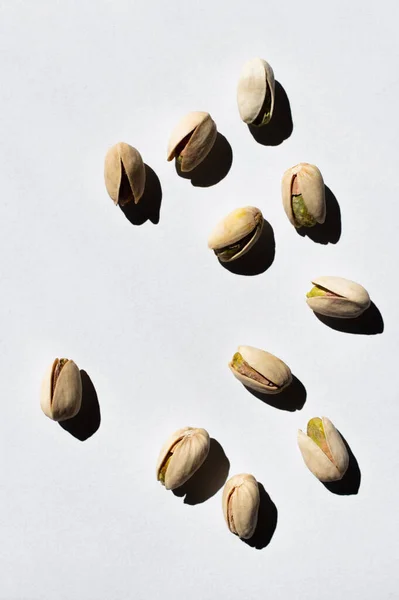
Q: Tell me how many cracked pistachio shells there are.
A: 11